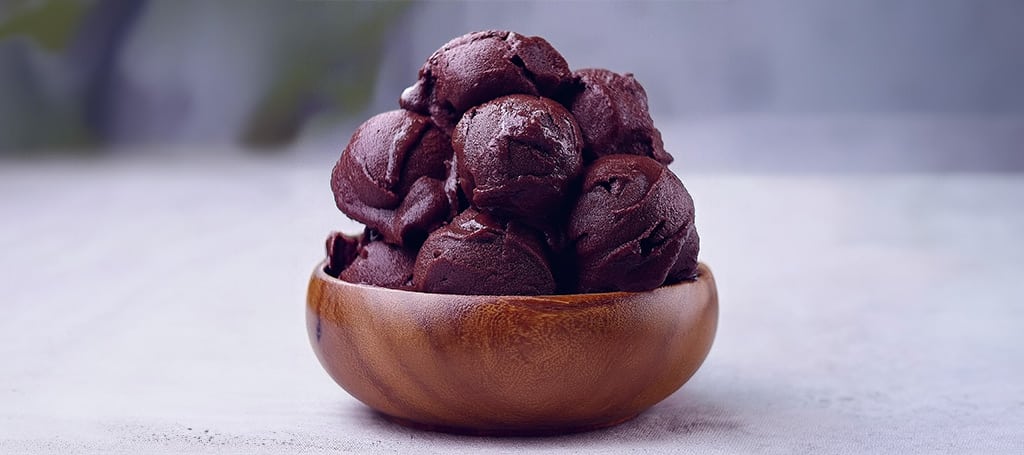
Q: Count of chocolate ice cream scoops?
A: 7